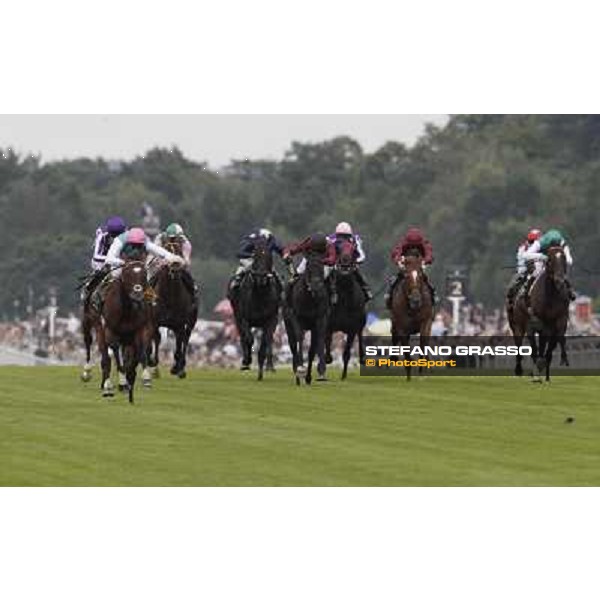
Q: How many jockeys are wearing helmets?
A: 9